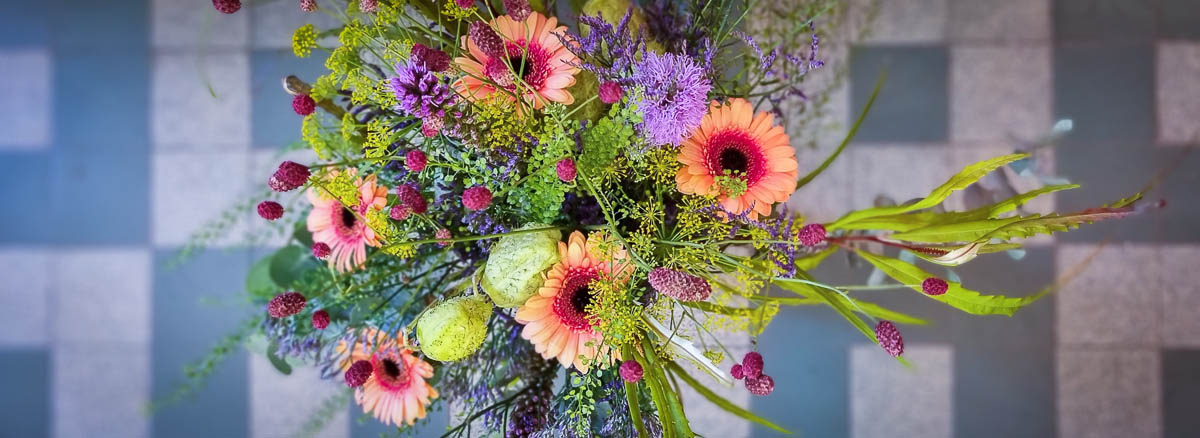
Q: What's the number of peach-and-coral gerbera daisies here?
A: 5